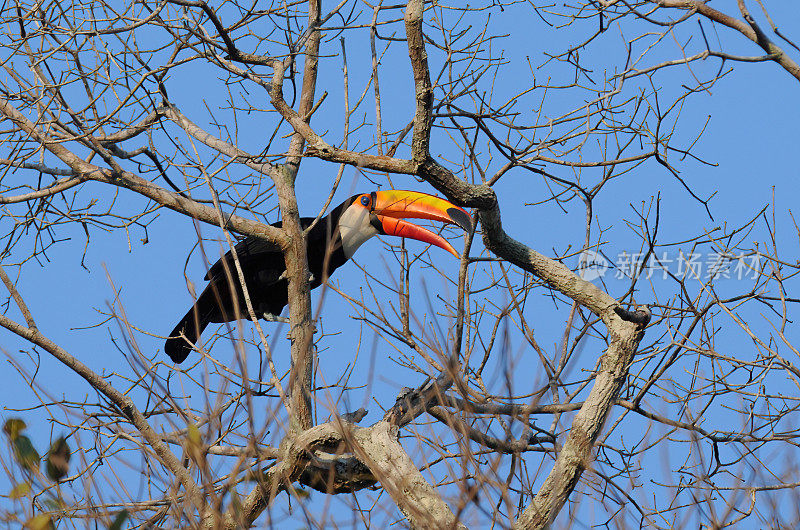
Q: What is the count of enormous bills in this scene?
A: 1